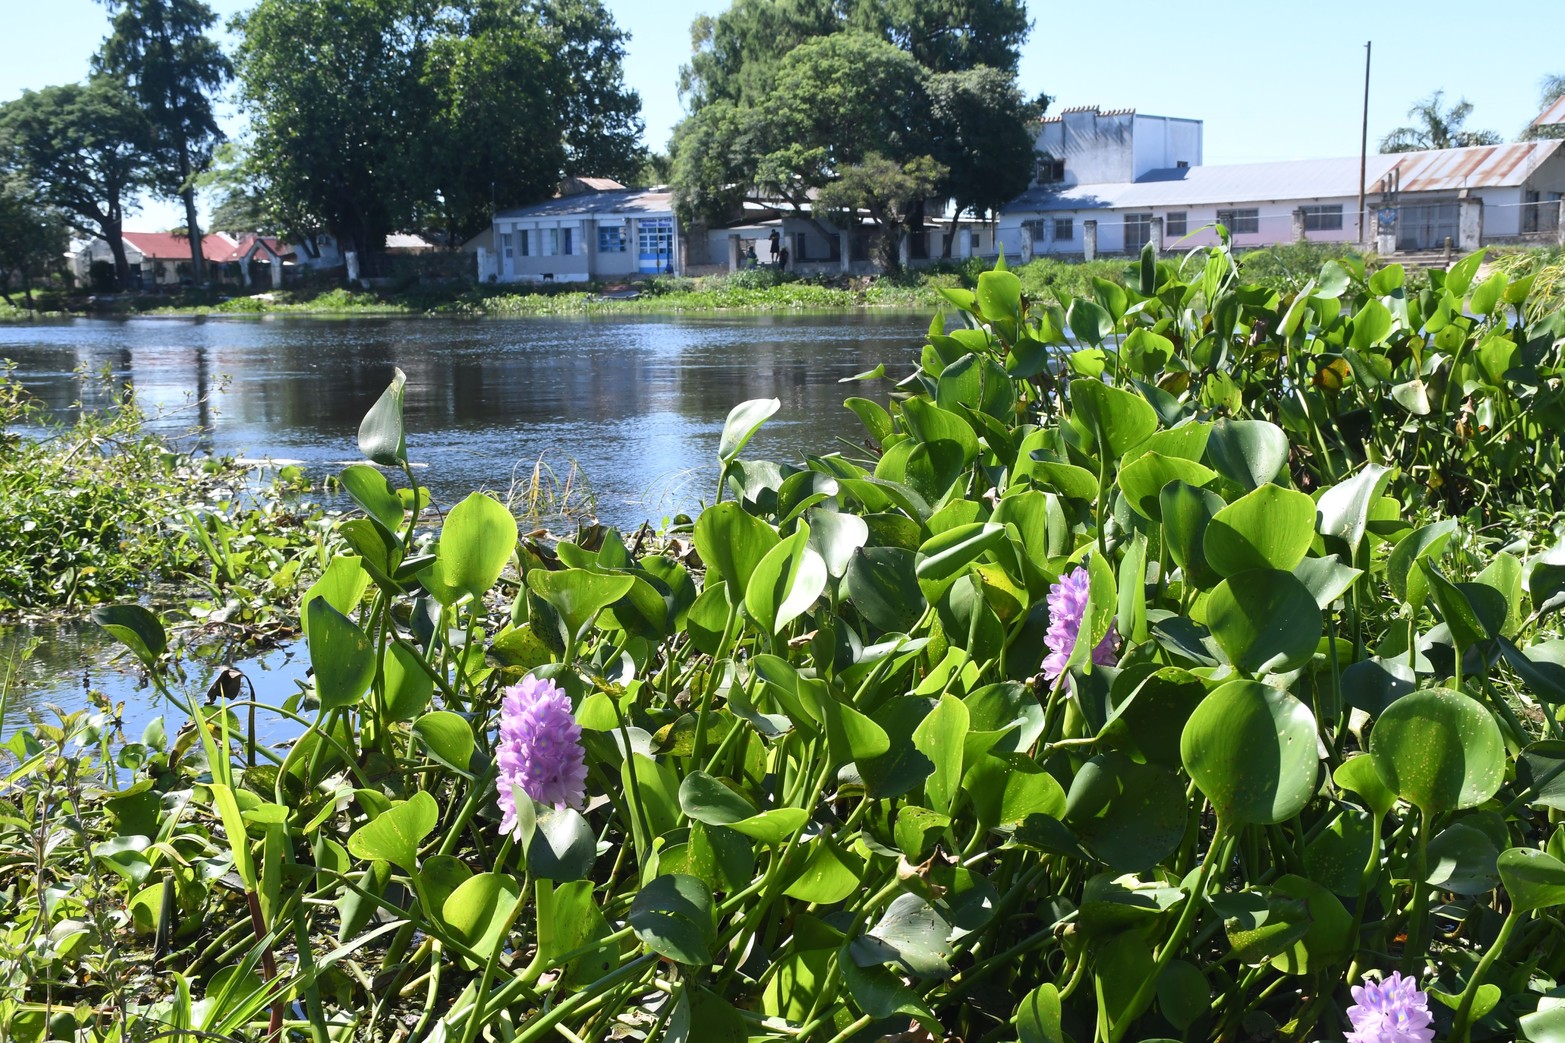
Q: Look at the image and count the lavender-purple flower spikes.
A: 3